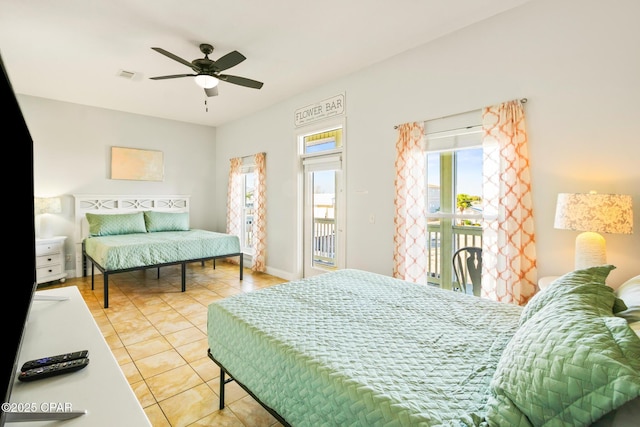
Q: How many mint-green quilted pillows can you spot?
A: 4